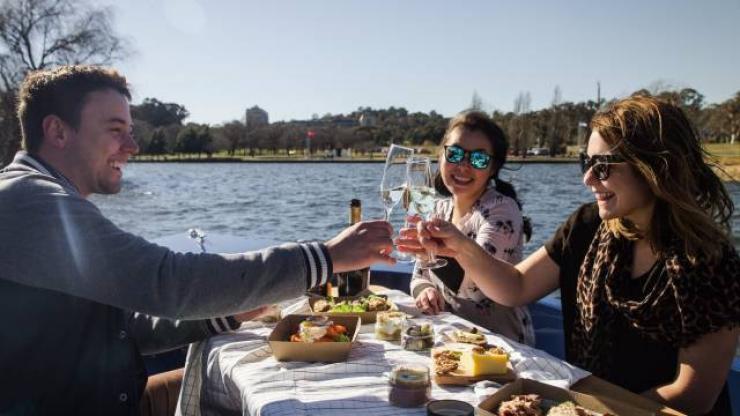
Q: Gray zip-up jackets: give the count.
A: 1